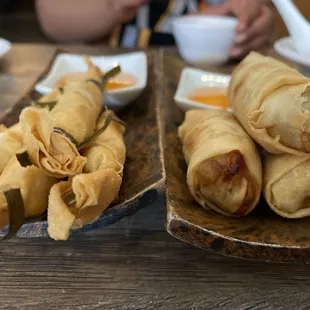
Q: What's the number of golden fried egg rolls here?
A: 3